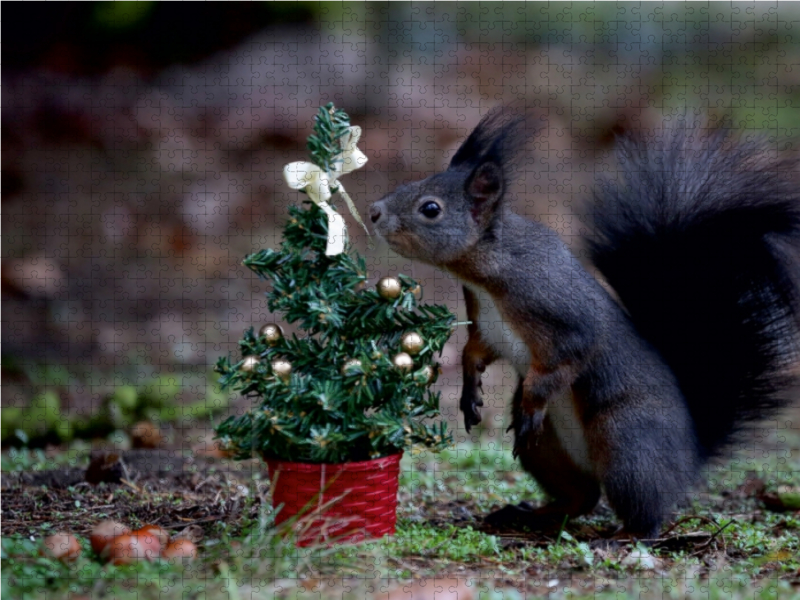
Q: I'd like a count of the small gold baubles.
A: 8